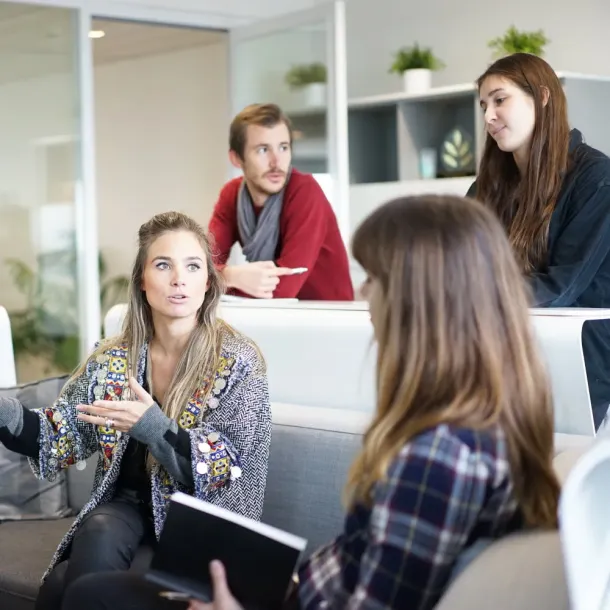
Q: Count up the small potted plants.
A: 3